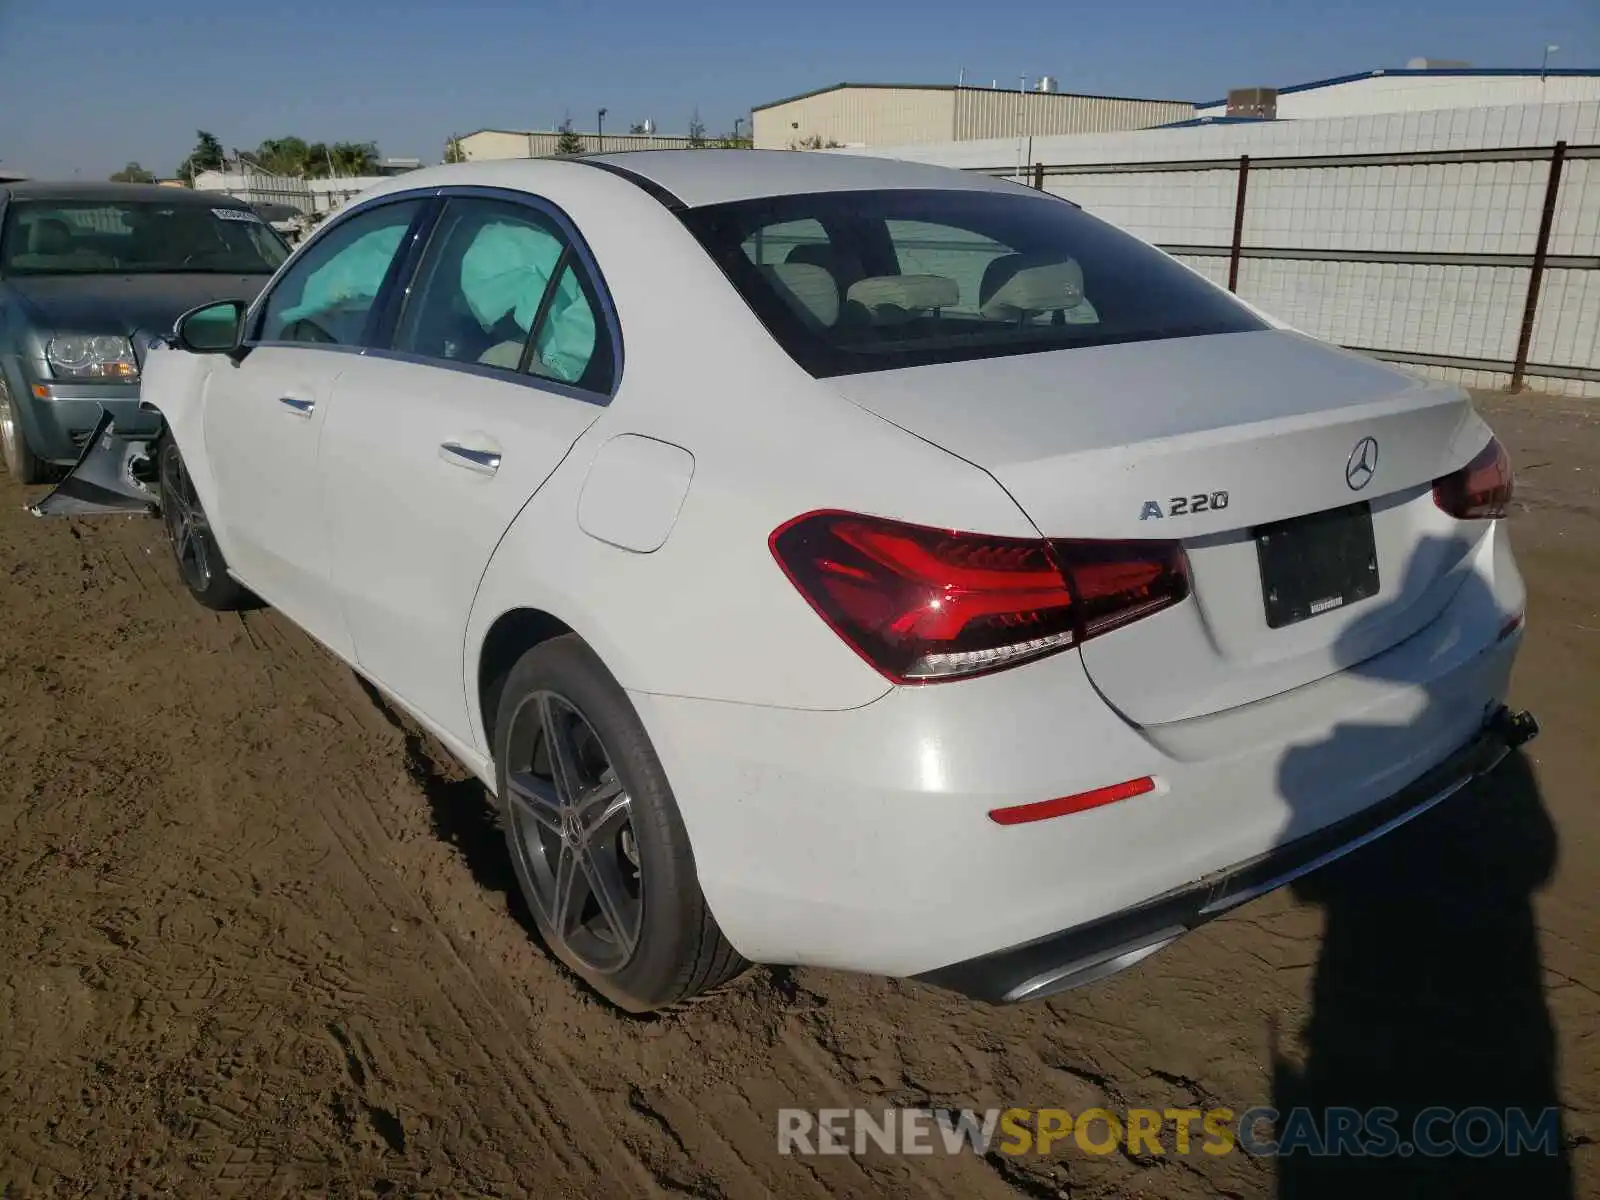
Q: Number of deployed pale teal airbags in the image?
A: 2